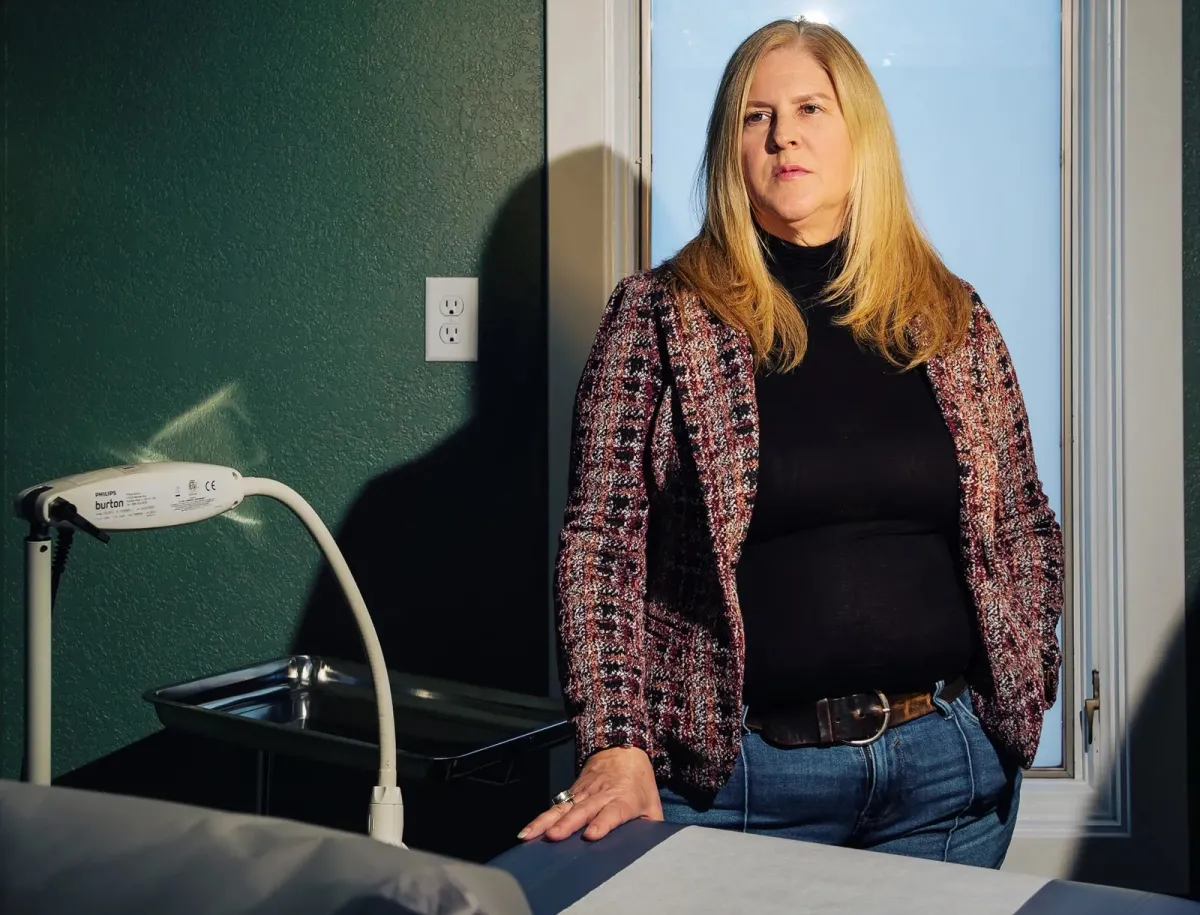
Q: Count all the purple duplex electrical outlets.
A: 0